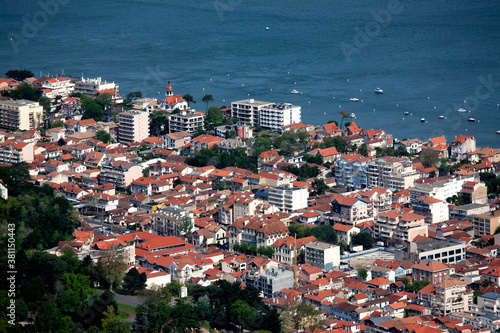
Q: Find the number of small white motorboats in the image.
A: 11